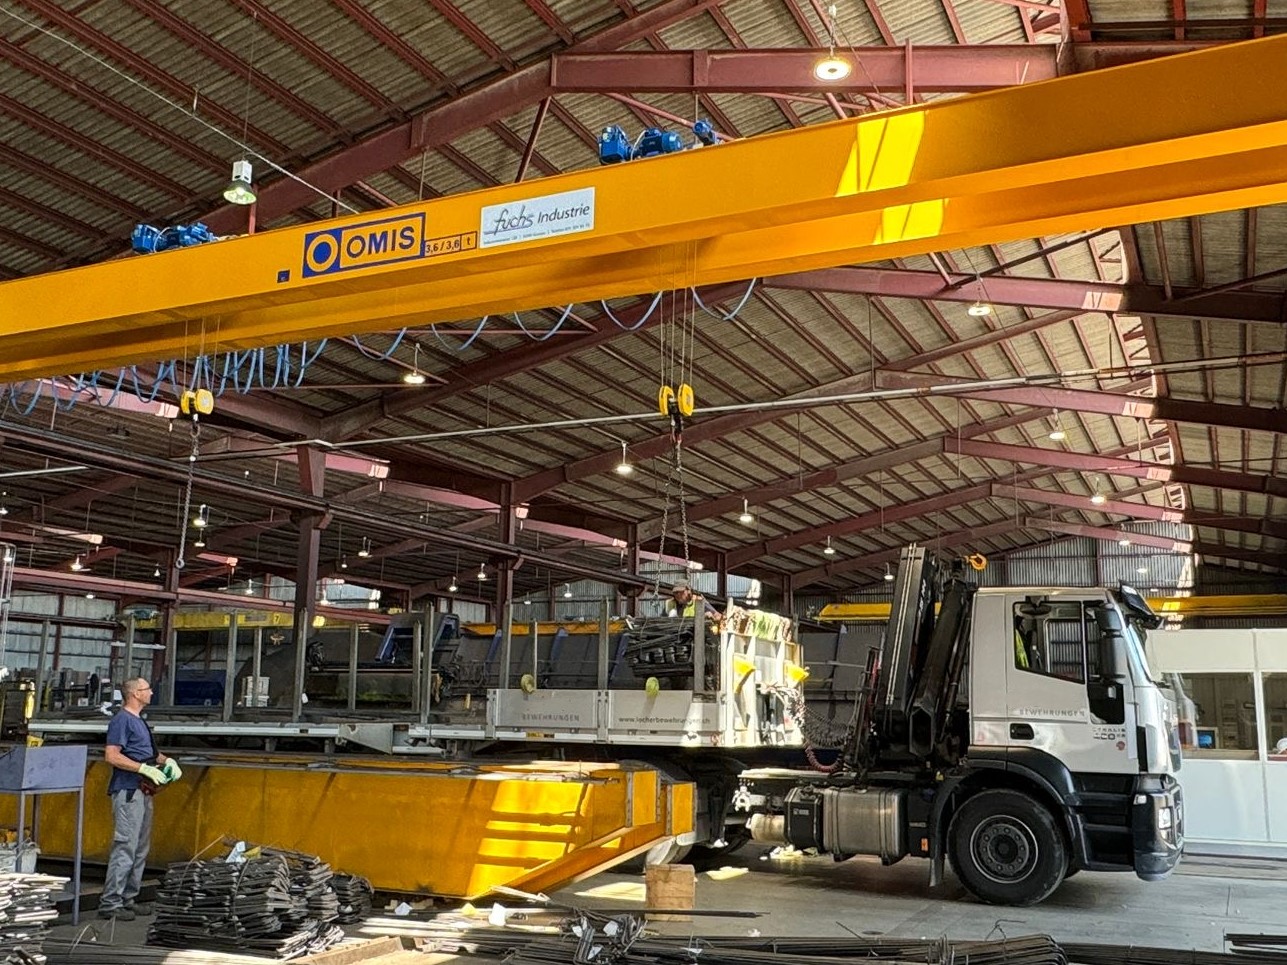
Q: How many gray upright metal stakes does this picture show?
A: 13